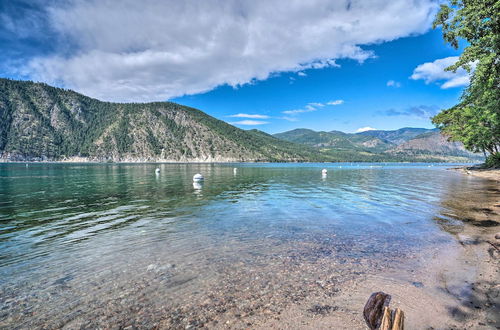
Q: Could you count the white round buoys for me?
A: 4